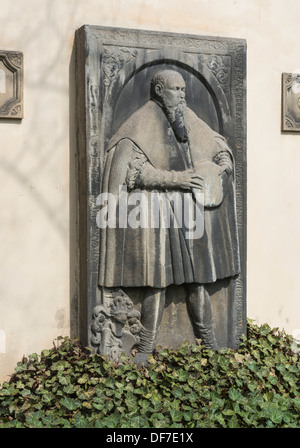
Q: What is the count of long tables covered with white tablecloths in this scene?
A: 0